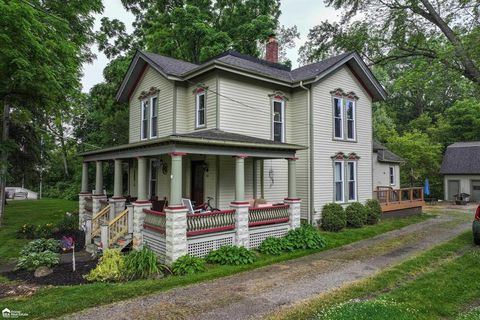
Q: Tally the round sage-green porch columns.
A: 7